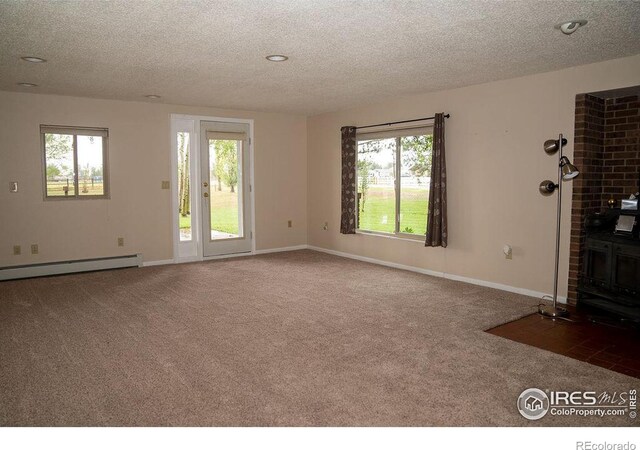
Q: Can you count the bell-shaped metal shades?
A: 3